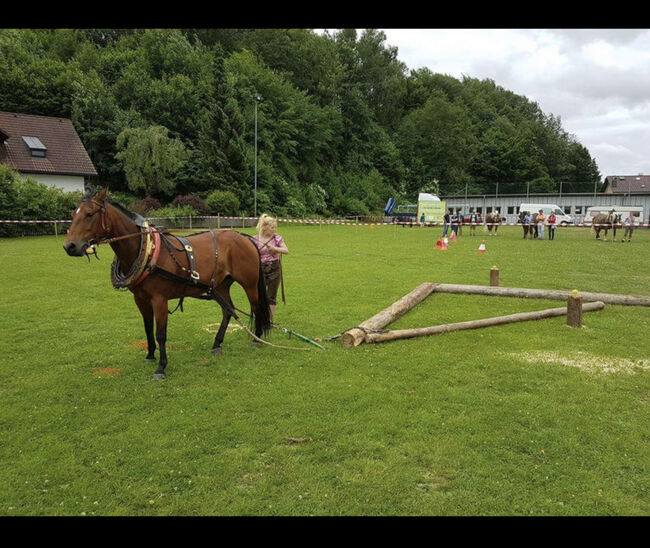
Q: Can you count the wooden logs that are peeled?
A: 3